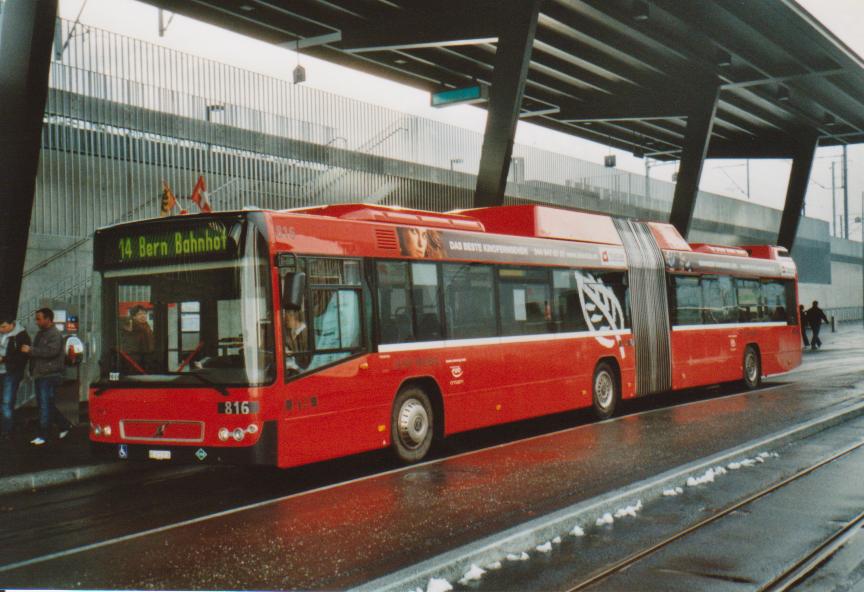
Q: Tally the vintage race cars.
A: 0